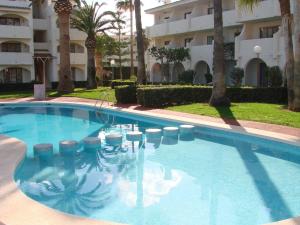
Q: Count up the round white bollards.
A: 8